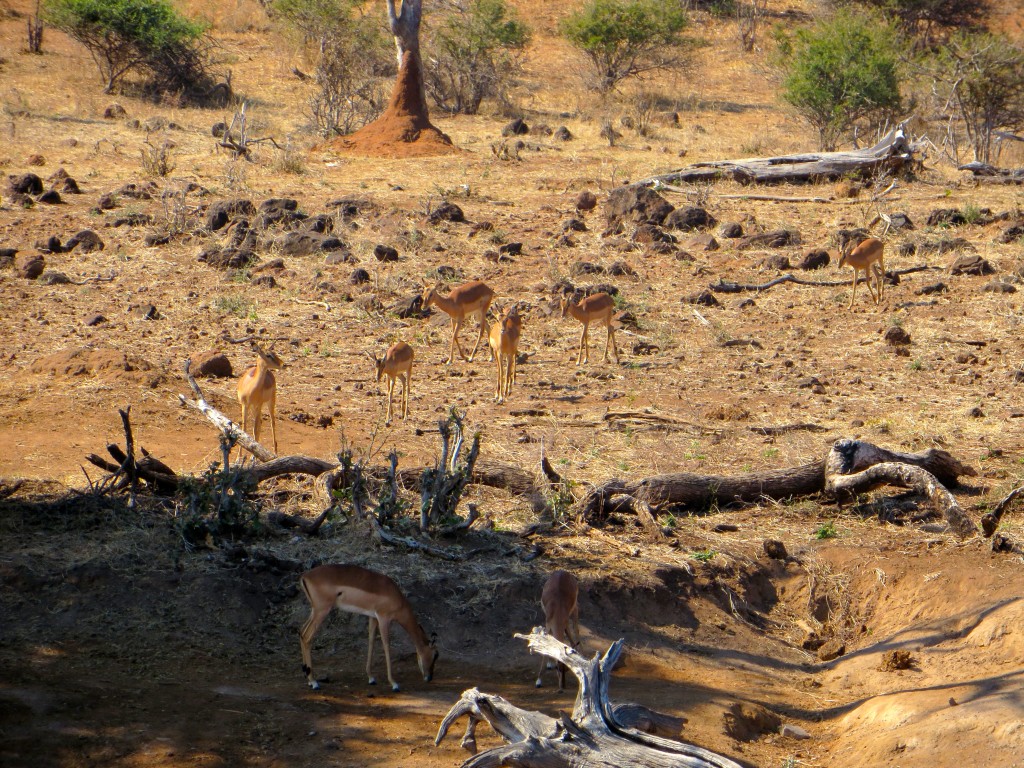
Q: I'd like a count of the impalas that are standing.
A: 8